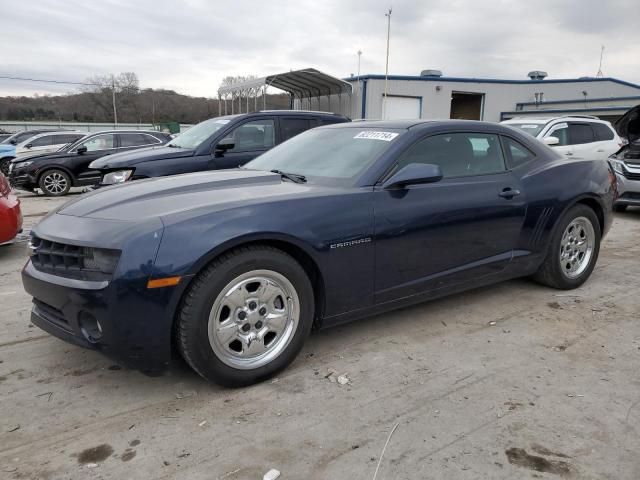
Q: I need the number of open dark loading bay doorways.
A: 1